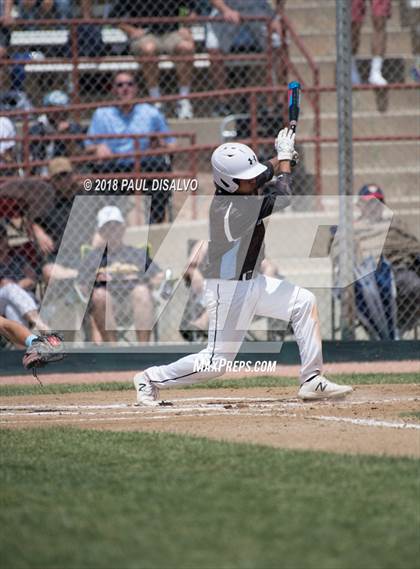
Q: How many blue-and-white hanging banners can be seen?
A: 0